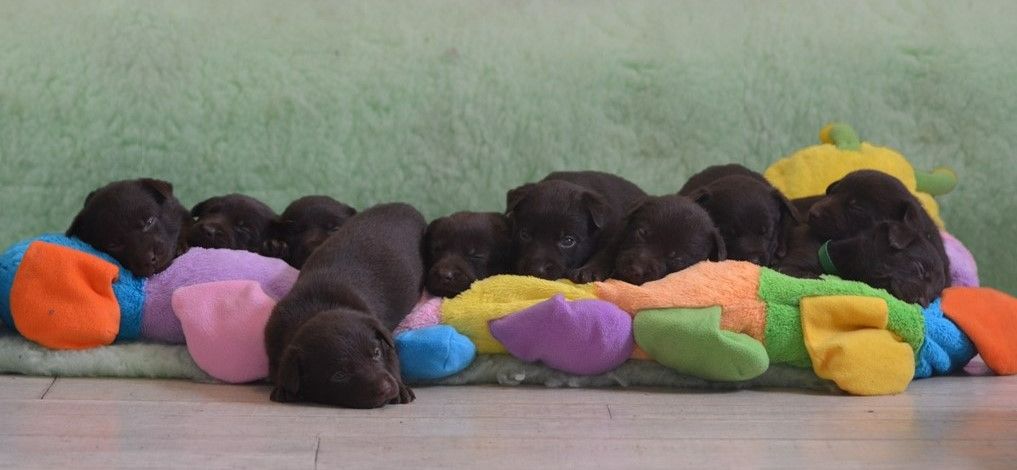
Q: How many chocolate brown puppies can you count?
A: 10